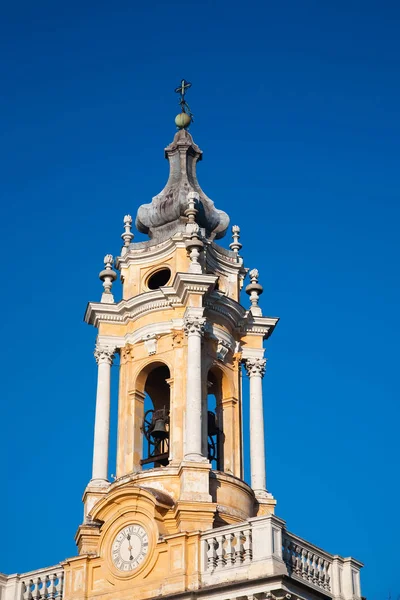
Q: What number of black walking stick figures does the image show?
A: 0